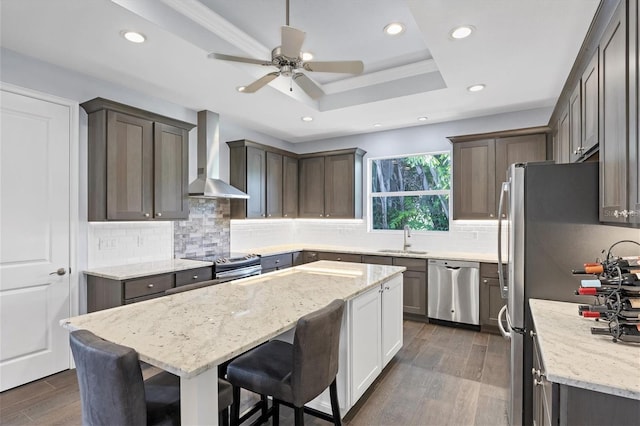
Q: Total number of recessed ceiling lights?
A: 9